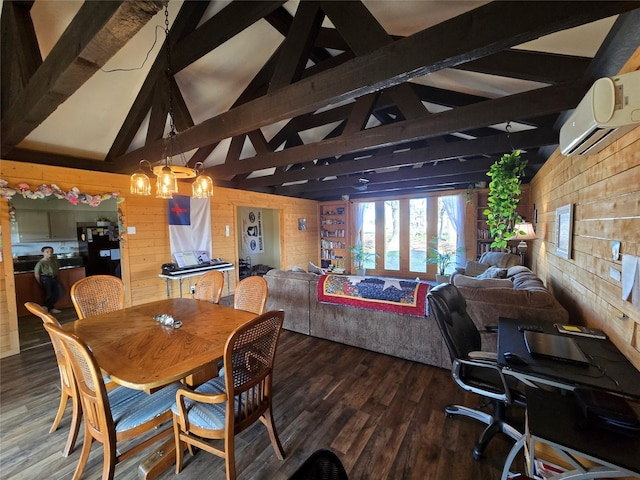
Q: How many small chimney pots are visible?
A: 0